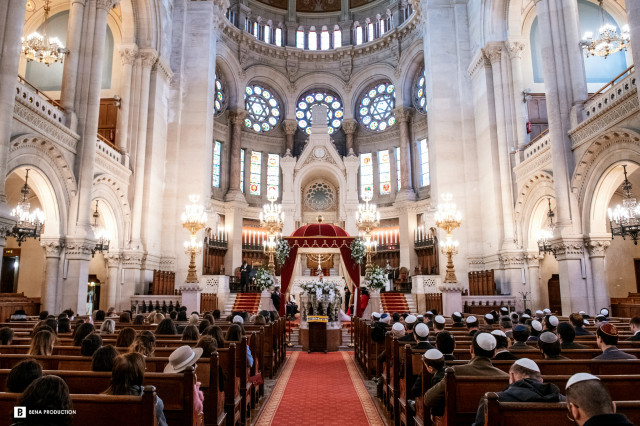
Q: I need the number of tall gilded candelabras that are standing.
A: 4